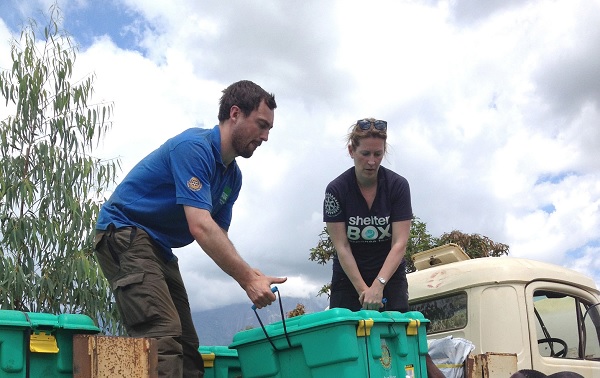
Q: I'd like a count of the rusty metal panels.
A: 2